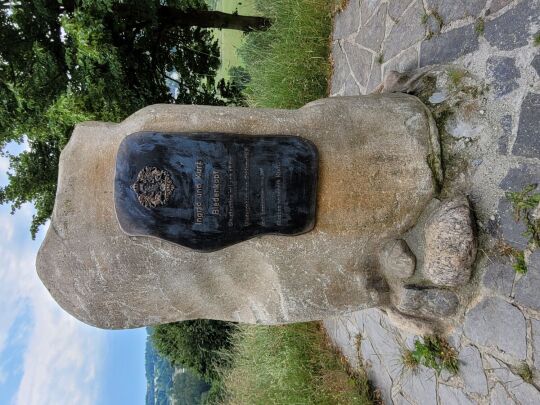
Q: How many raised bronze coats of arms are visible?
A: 1